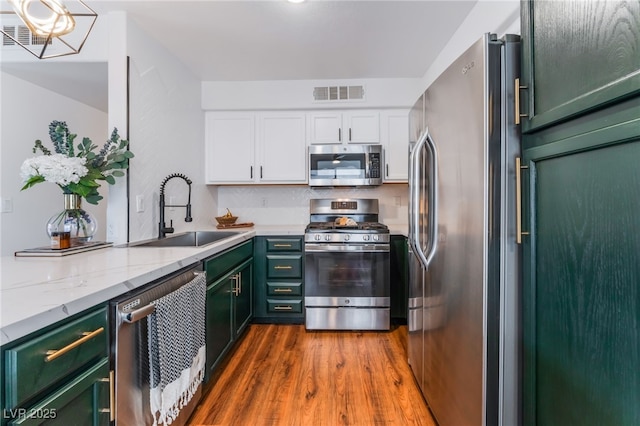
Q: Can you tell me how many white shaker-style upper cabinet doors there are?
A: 5